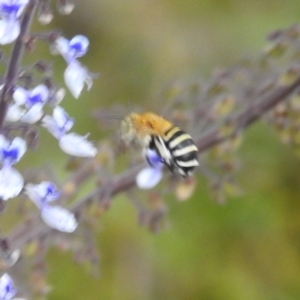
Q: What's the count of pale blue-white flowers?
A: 8